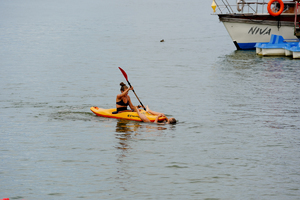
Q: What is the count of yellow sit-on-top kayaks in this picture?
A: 1